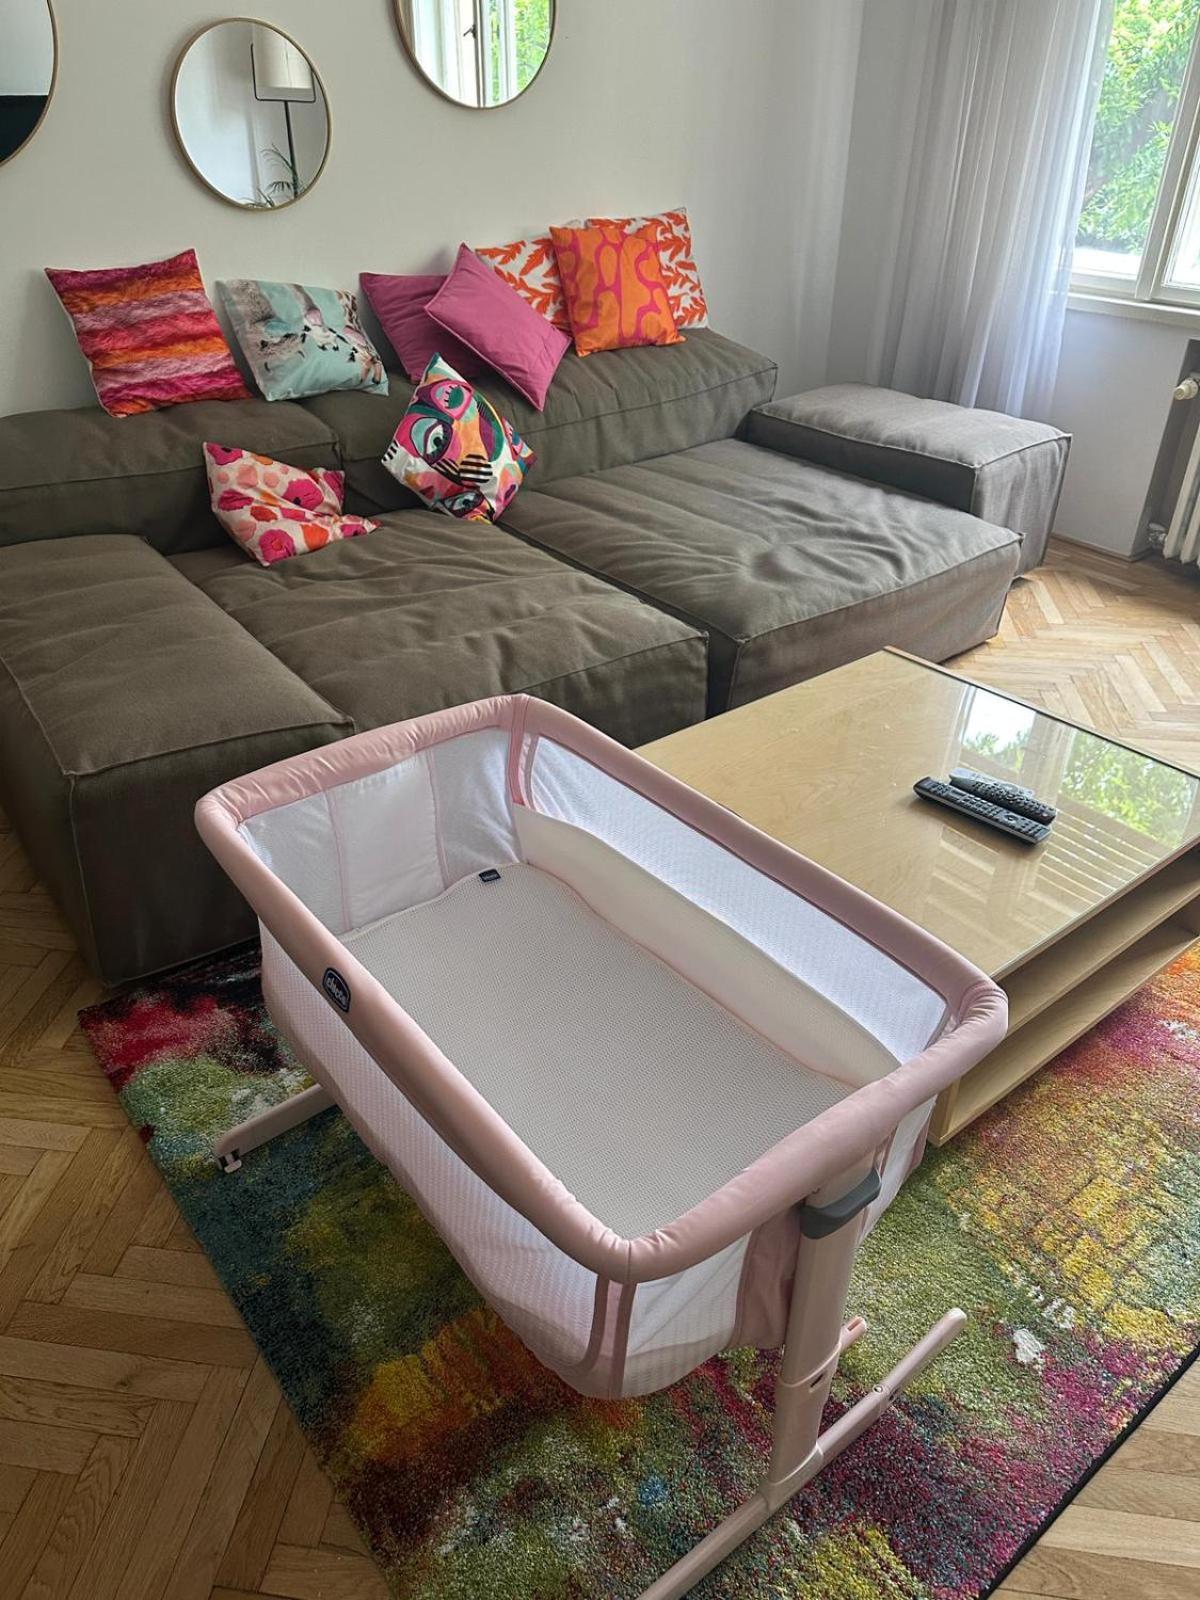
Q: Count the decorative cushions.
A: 9